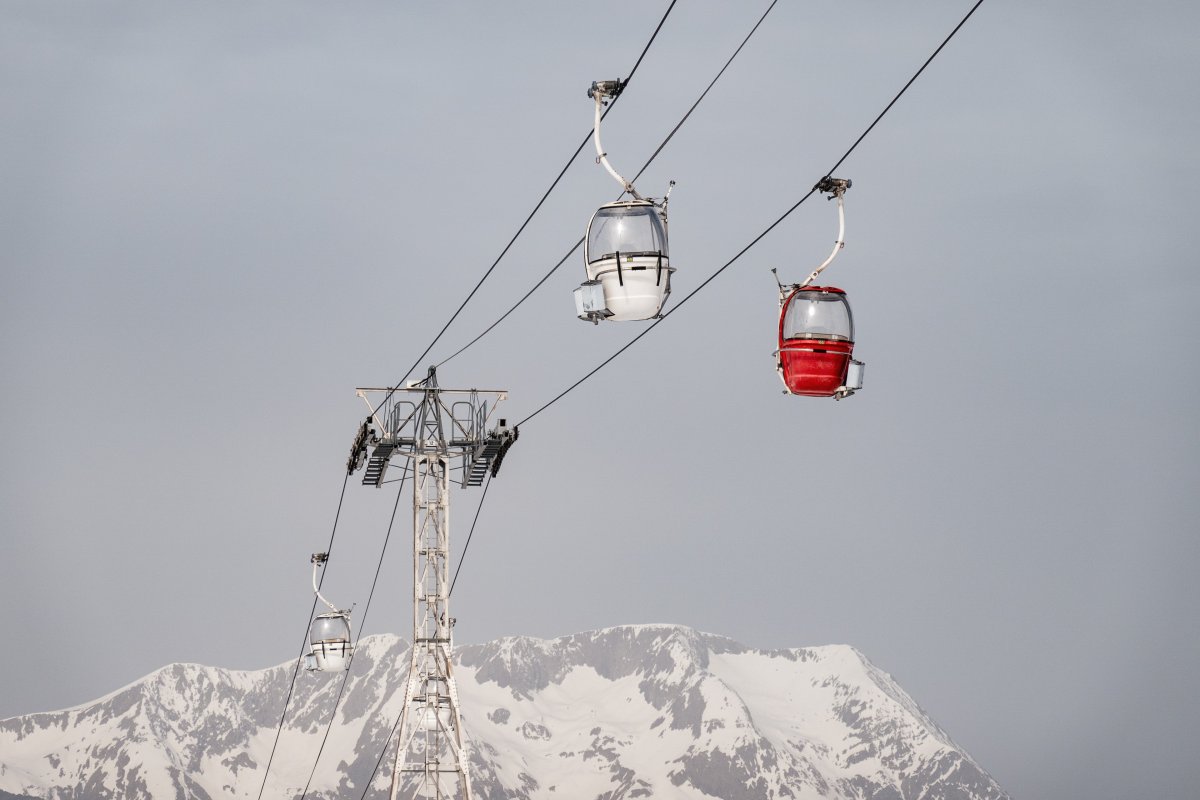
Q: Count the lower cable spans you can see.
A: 3